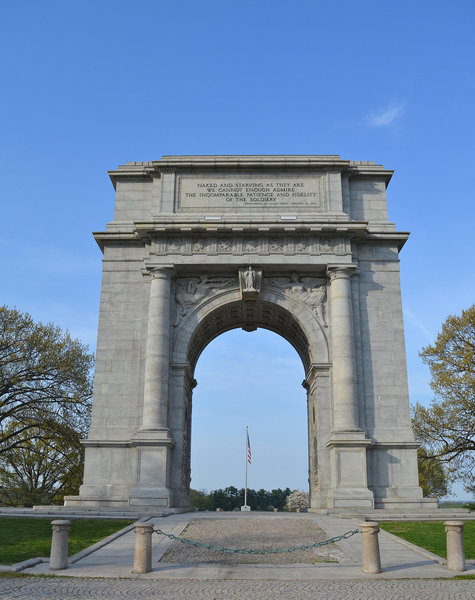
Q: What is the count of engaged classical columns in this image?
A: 2